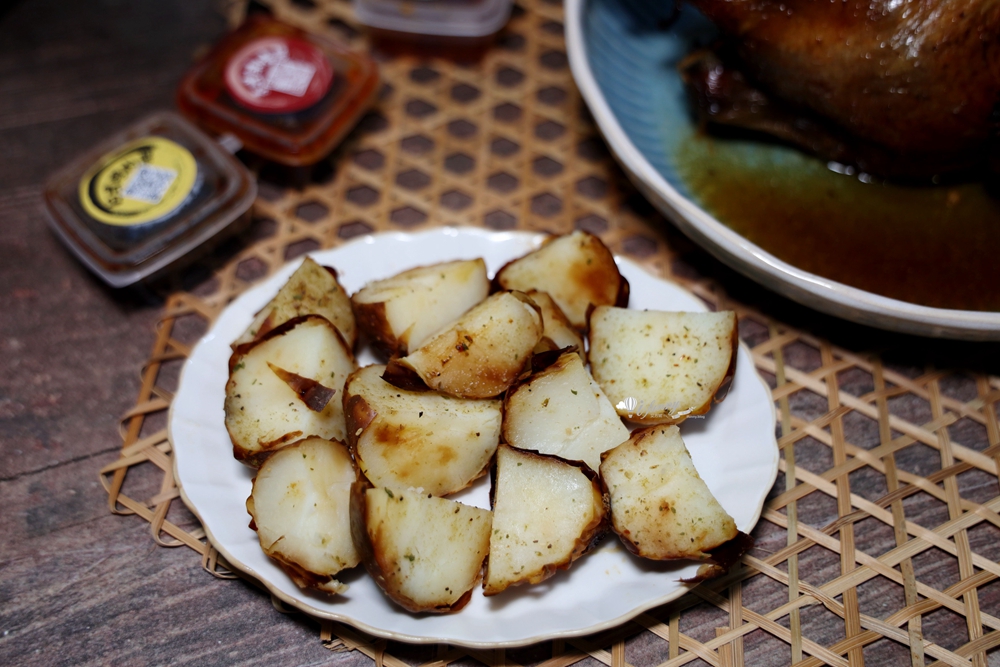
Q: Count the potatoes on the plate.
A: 13